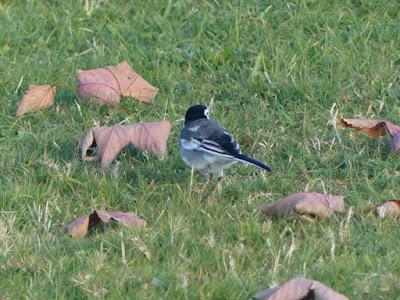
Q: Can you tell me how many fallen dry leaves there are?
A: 8